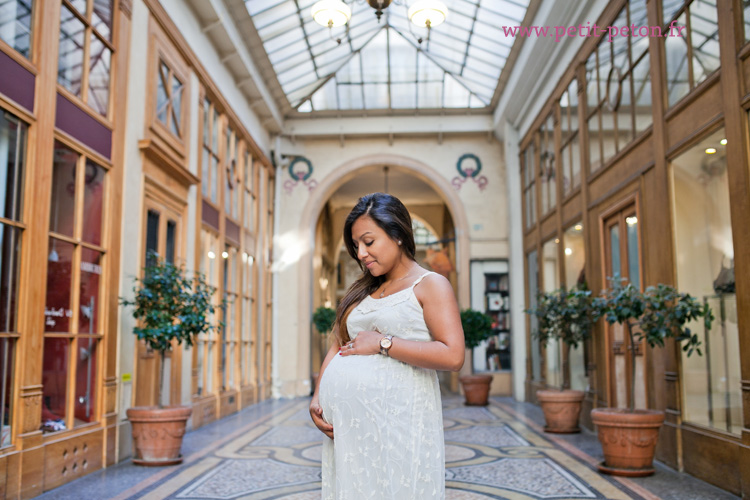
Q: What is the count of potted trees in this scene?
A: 5